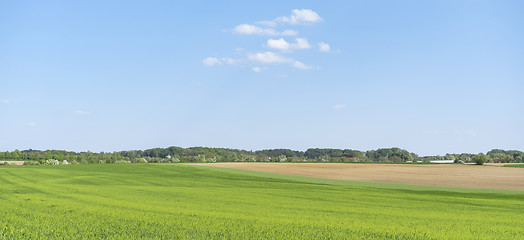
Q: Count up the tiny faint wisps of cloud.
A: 4